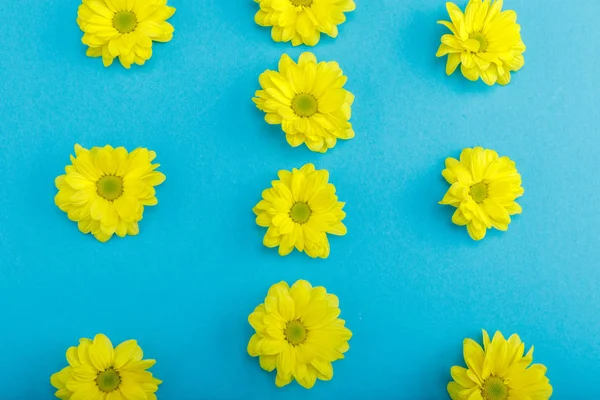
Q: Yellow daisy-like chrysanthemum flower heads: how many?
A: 10